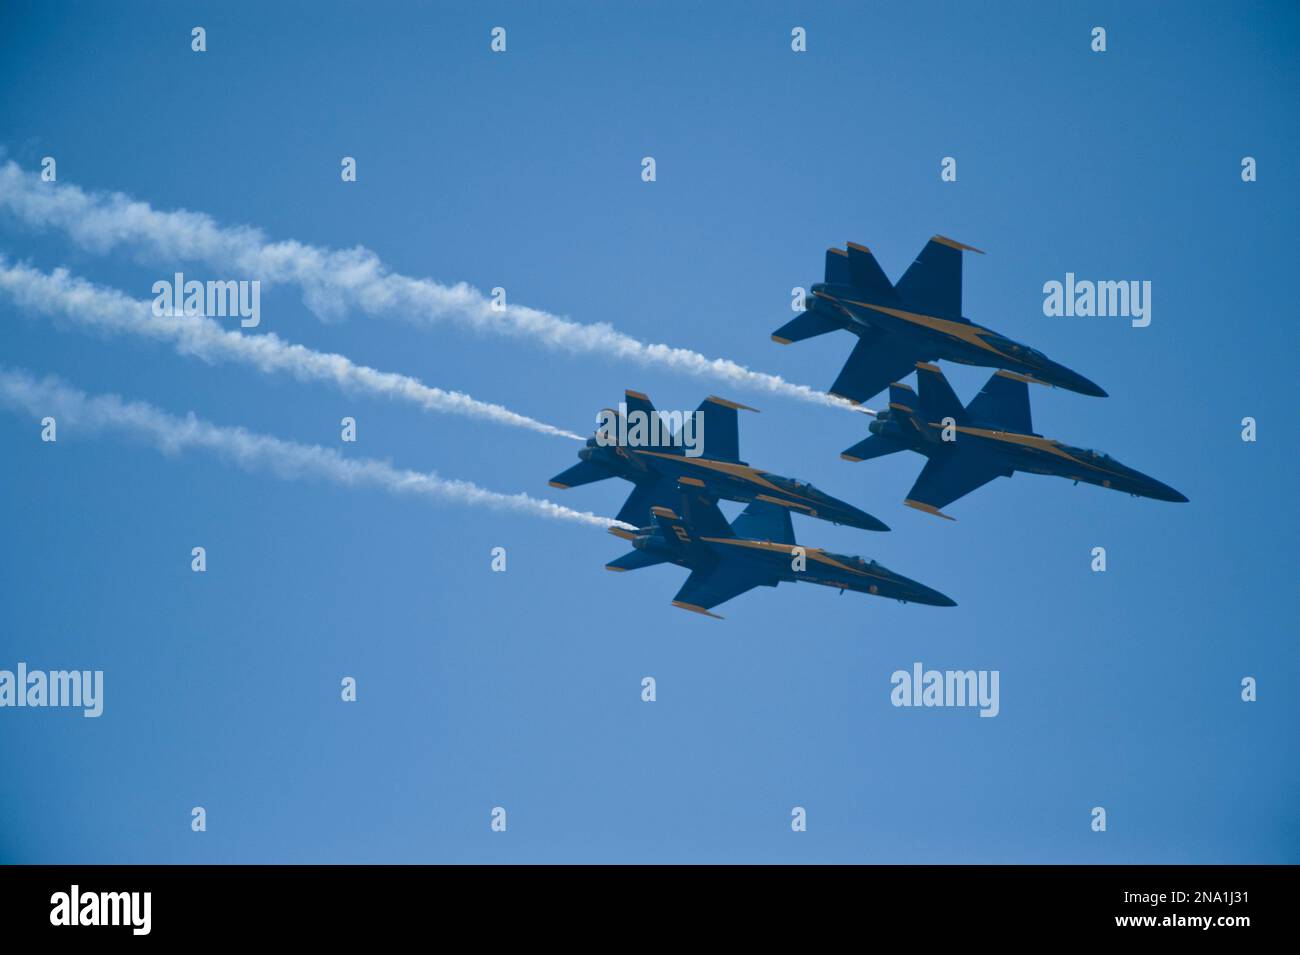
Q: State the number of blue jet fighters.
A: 4